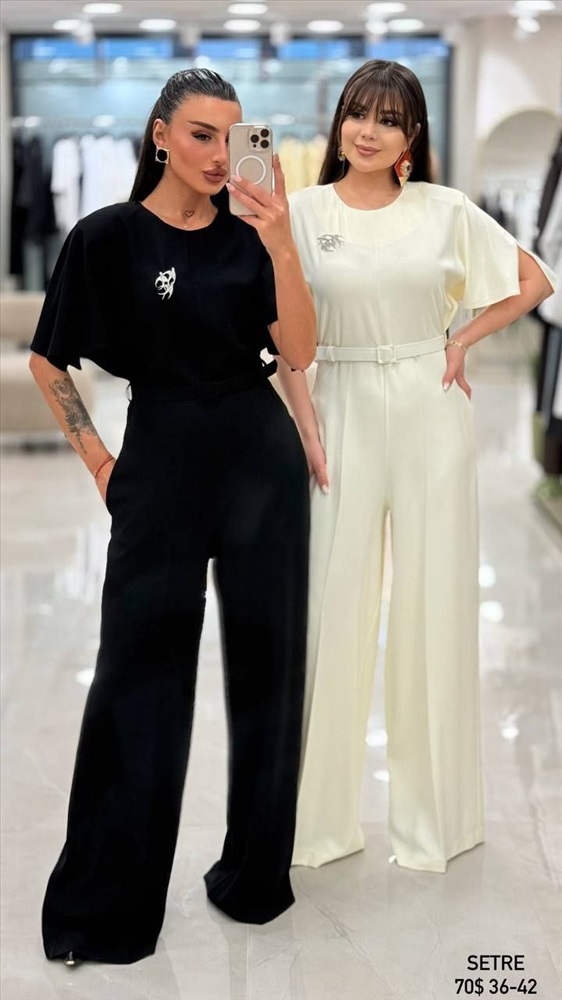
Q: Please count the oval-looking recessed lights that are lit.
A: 9